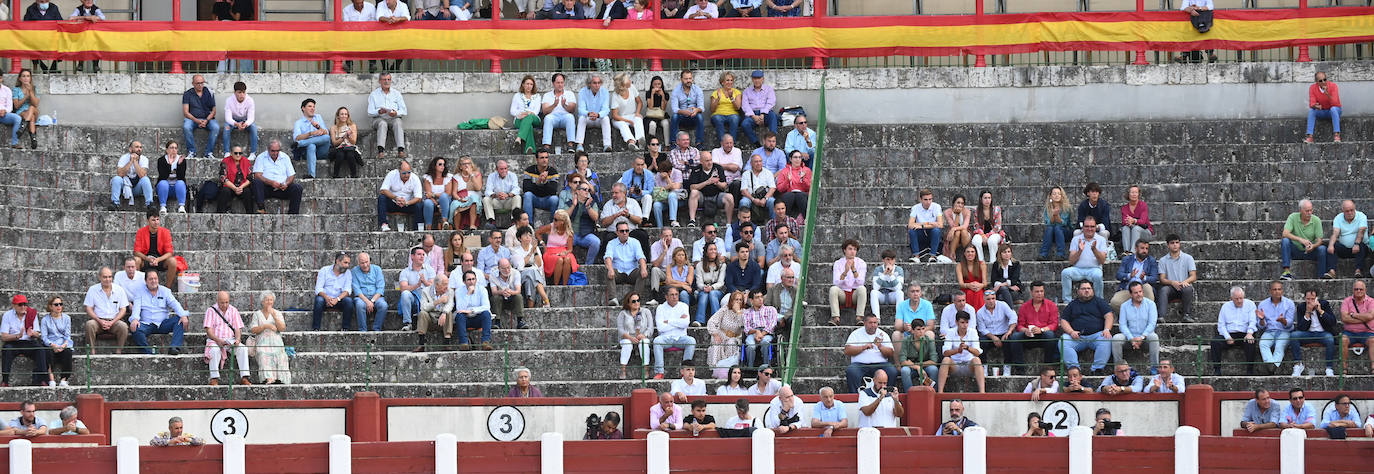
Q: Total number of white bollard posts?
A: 13